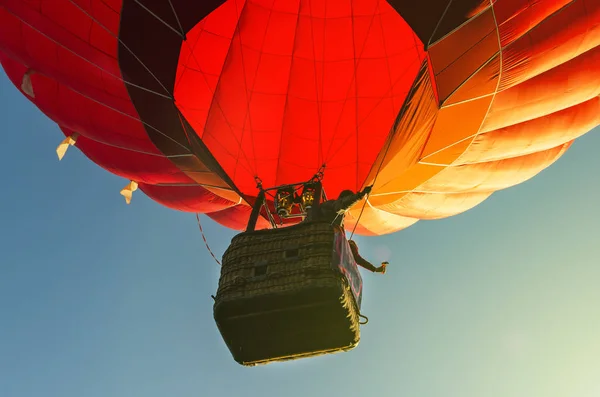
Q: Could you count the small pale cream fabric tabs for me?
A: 3